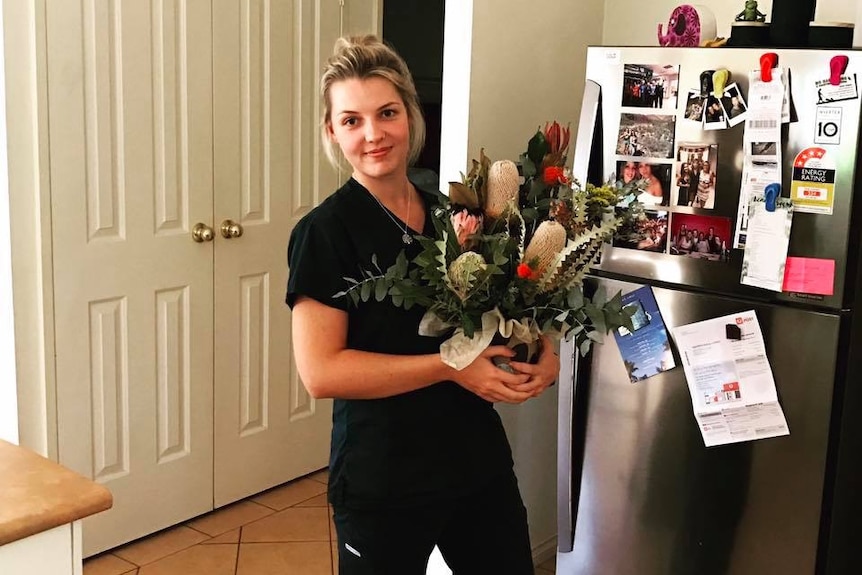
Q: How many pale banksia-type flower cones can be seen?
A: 3